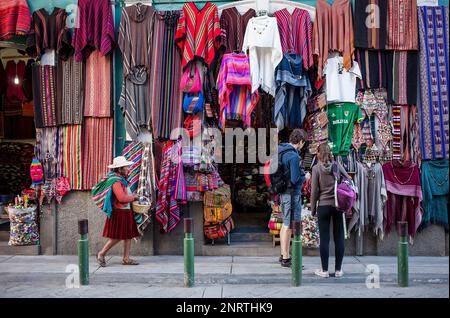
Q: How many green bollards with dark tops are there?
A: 4